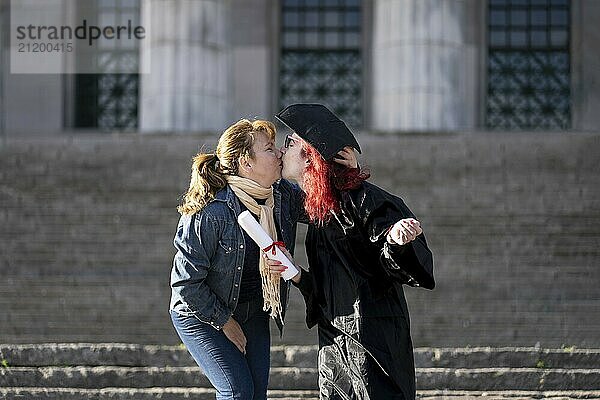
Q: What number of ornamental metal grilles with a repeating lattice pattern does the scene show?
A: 3